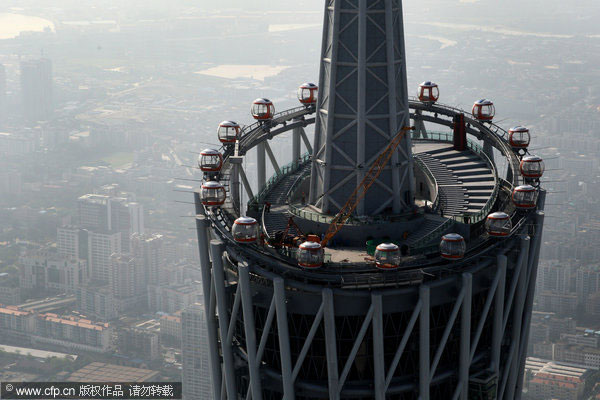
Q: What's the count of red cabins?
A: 15